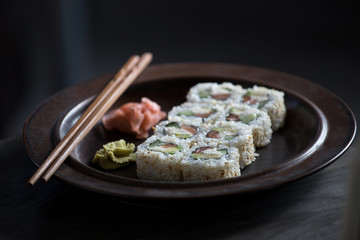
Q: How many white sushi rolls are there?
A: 8